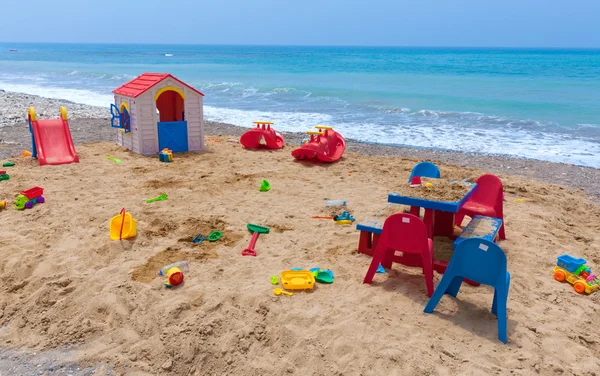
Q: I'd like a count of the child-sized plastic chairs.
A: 4